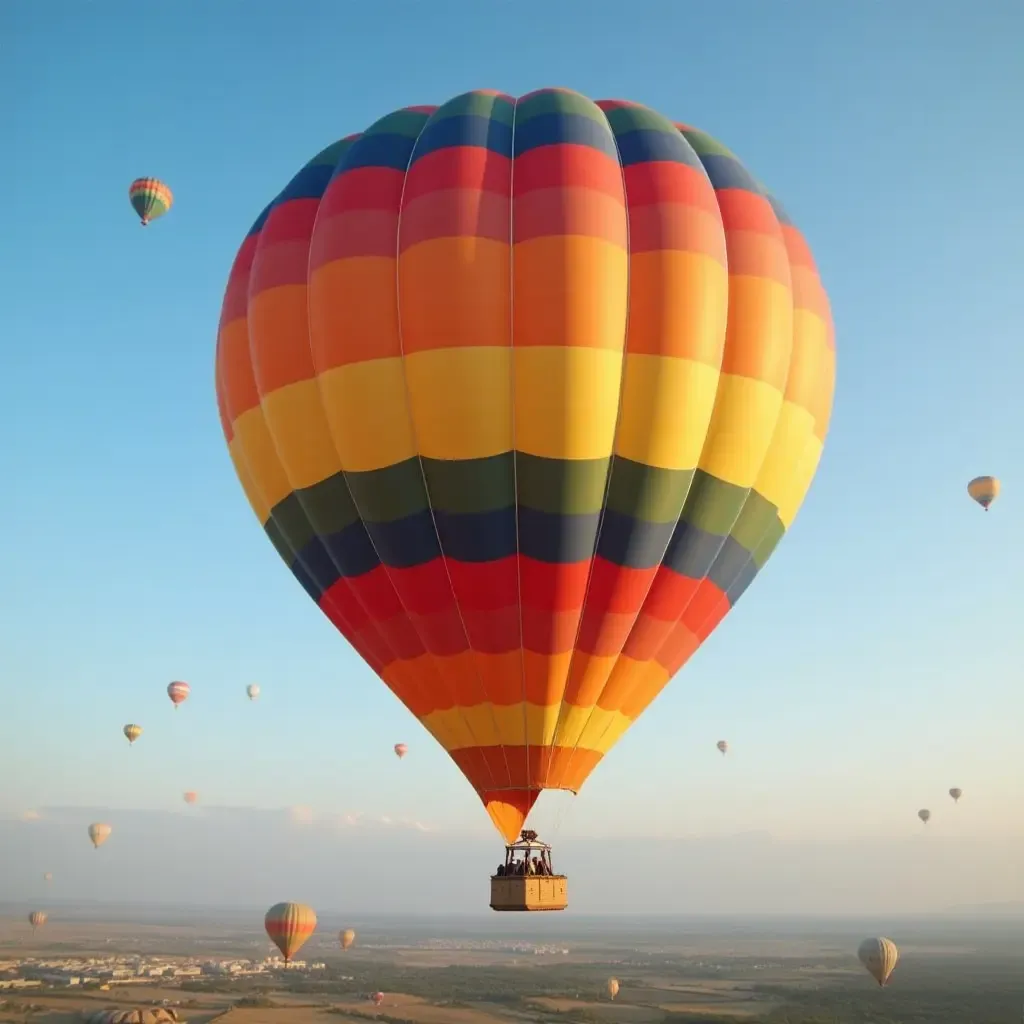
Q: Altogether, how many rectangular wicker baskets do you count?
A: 1